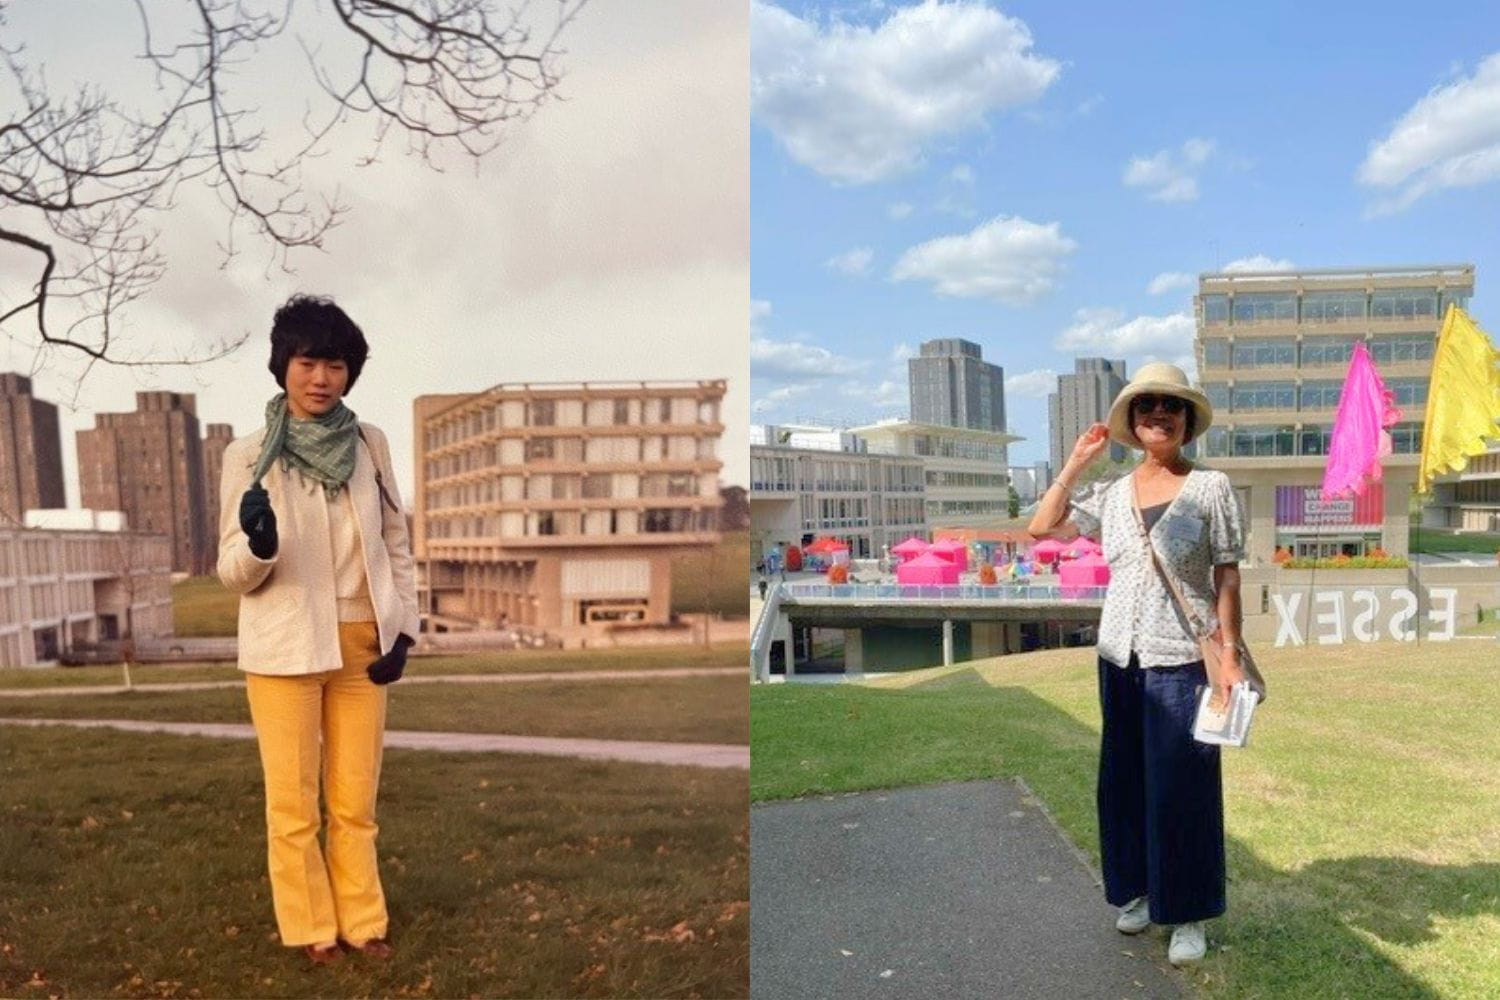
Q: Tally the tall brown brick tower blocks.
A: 3